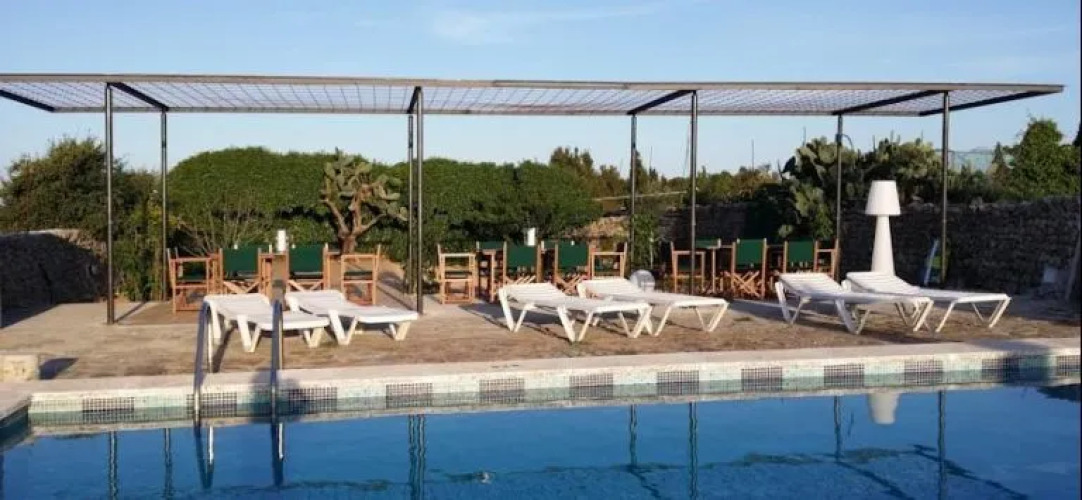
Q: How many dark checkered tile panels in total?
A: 12